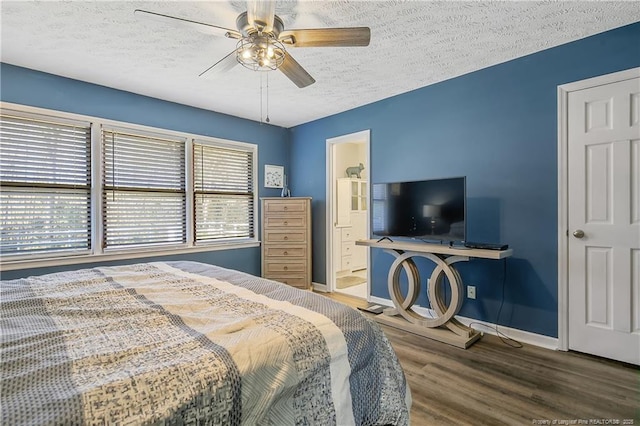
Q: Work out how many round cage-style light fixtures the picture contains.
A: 1